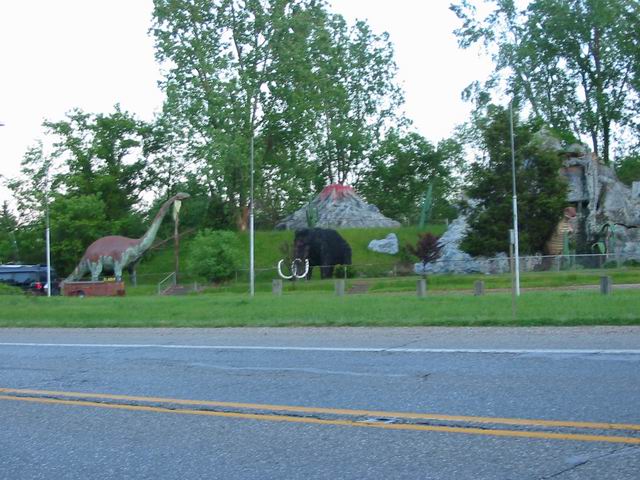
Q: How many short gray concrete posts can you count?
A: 5